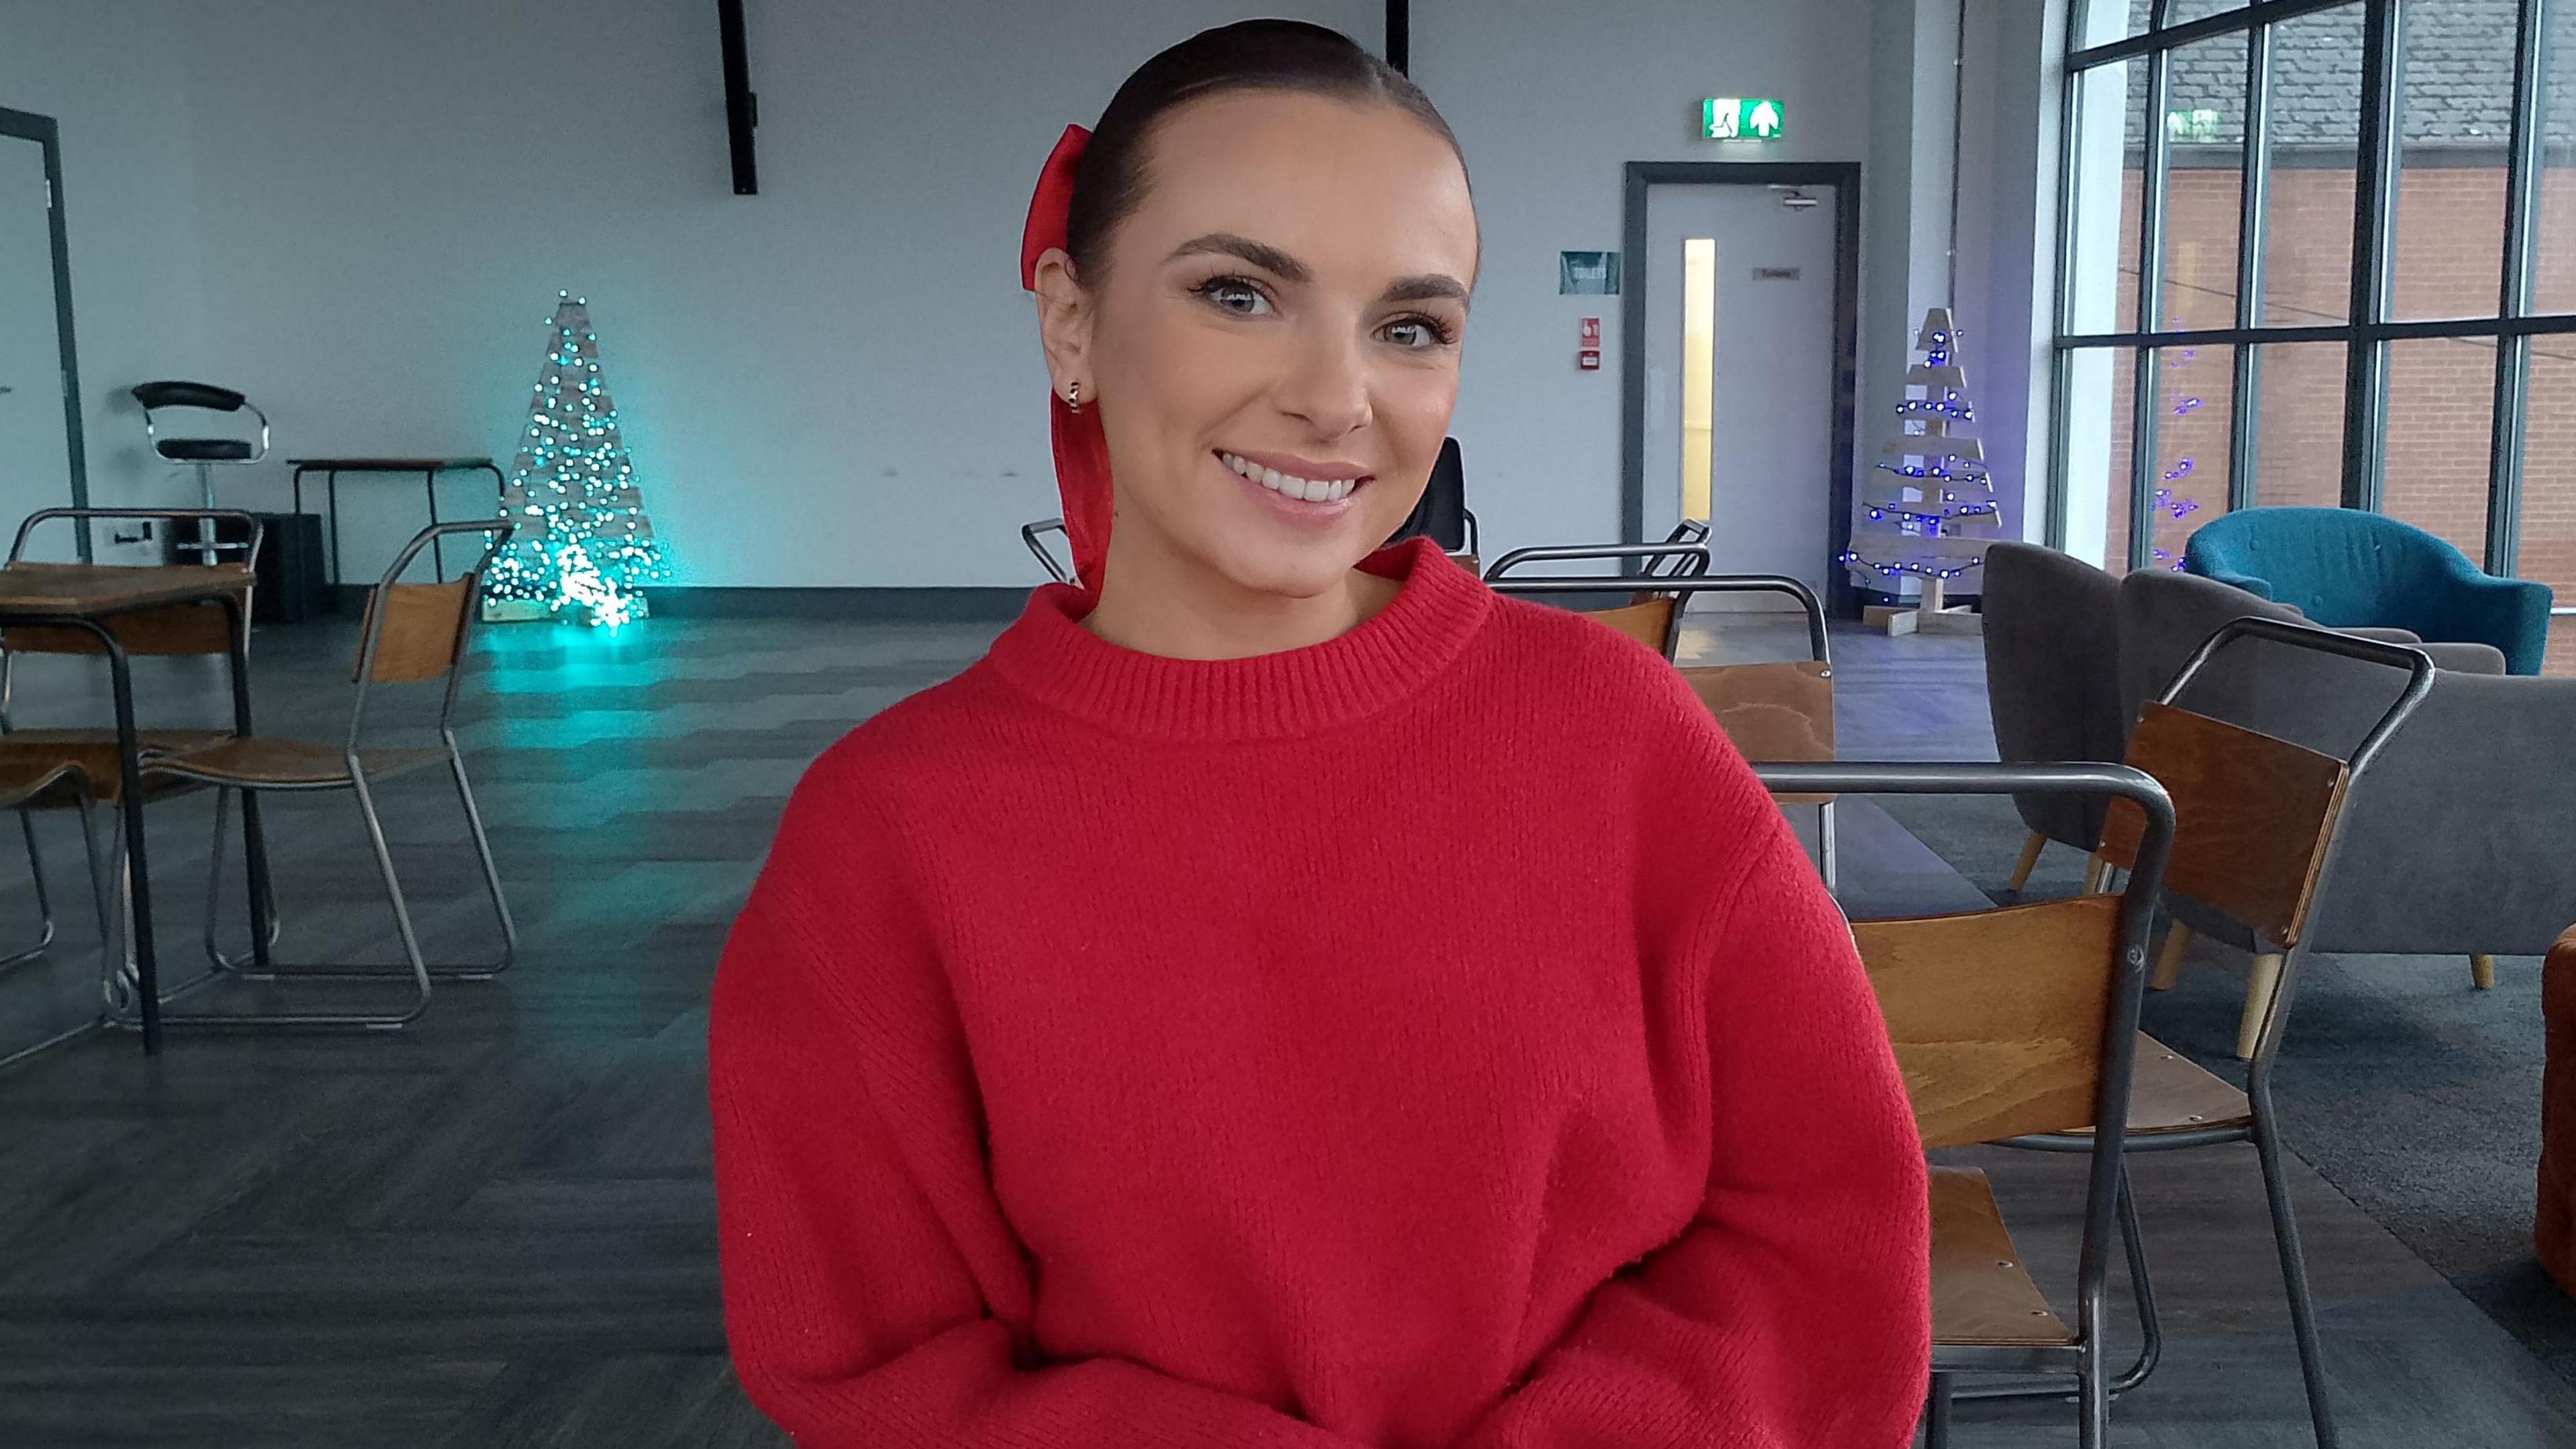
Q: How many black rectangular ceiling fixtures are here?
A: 2